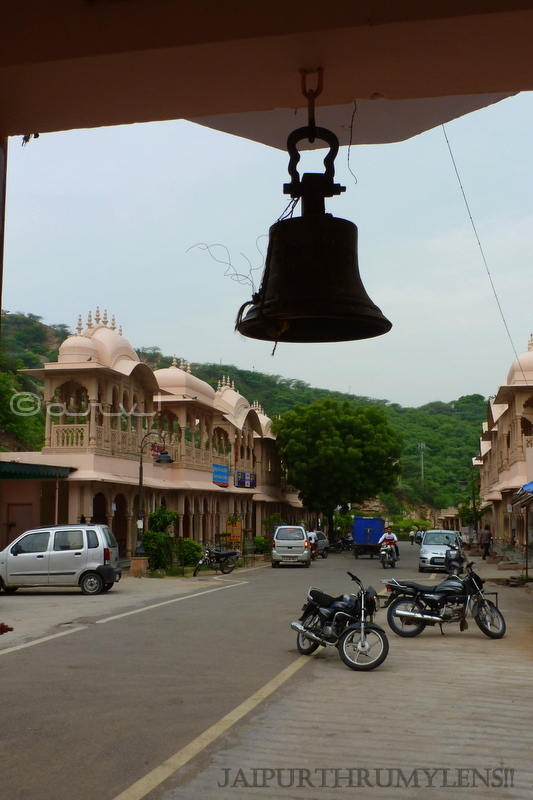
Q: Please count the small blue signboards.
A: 2